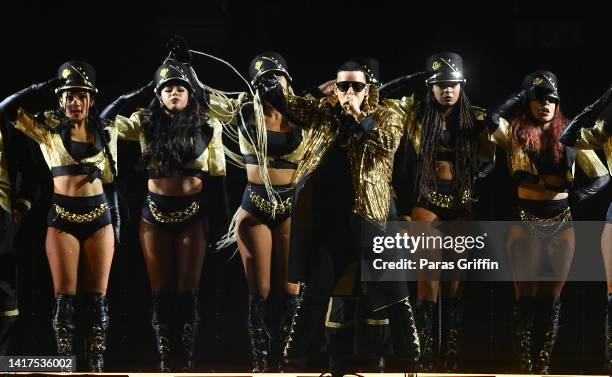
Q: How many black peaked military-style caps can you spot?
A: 6